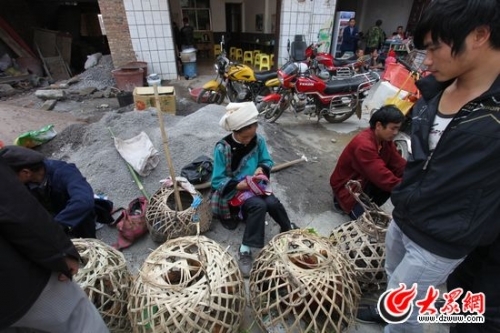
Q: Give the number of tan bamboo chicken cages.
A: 5